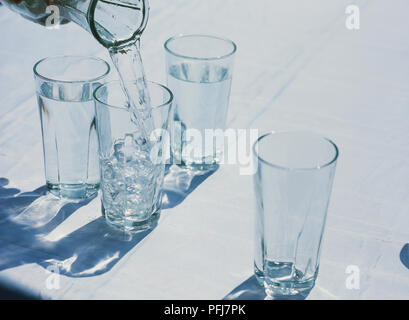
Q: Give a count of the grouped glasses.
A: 3